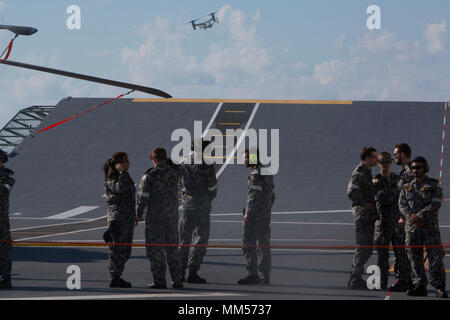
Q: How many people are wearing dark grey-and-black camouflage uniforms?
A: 9